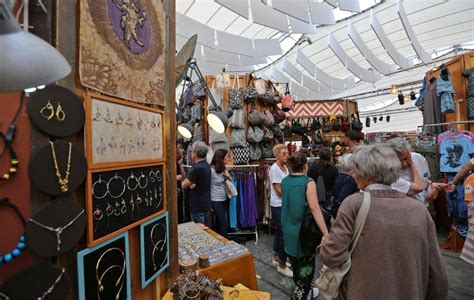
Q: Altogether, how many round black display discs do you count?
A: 4